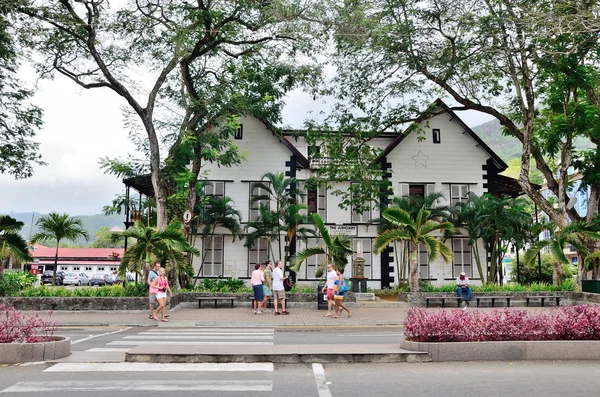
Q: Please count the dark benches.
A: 5